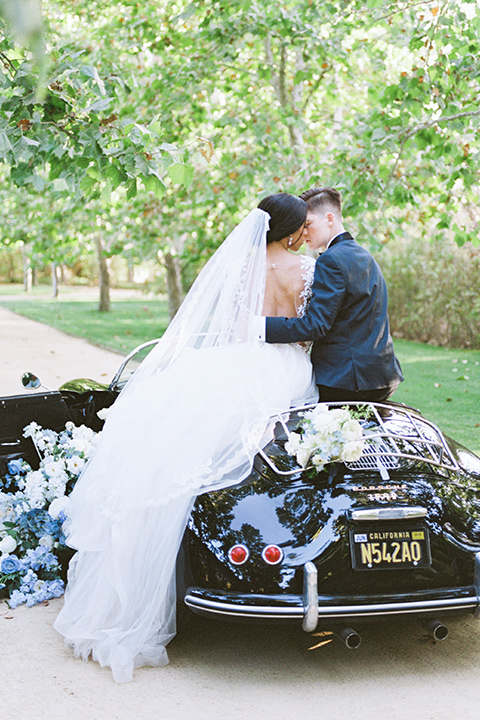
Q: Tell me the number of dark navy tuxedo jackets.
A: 1